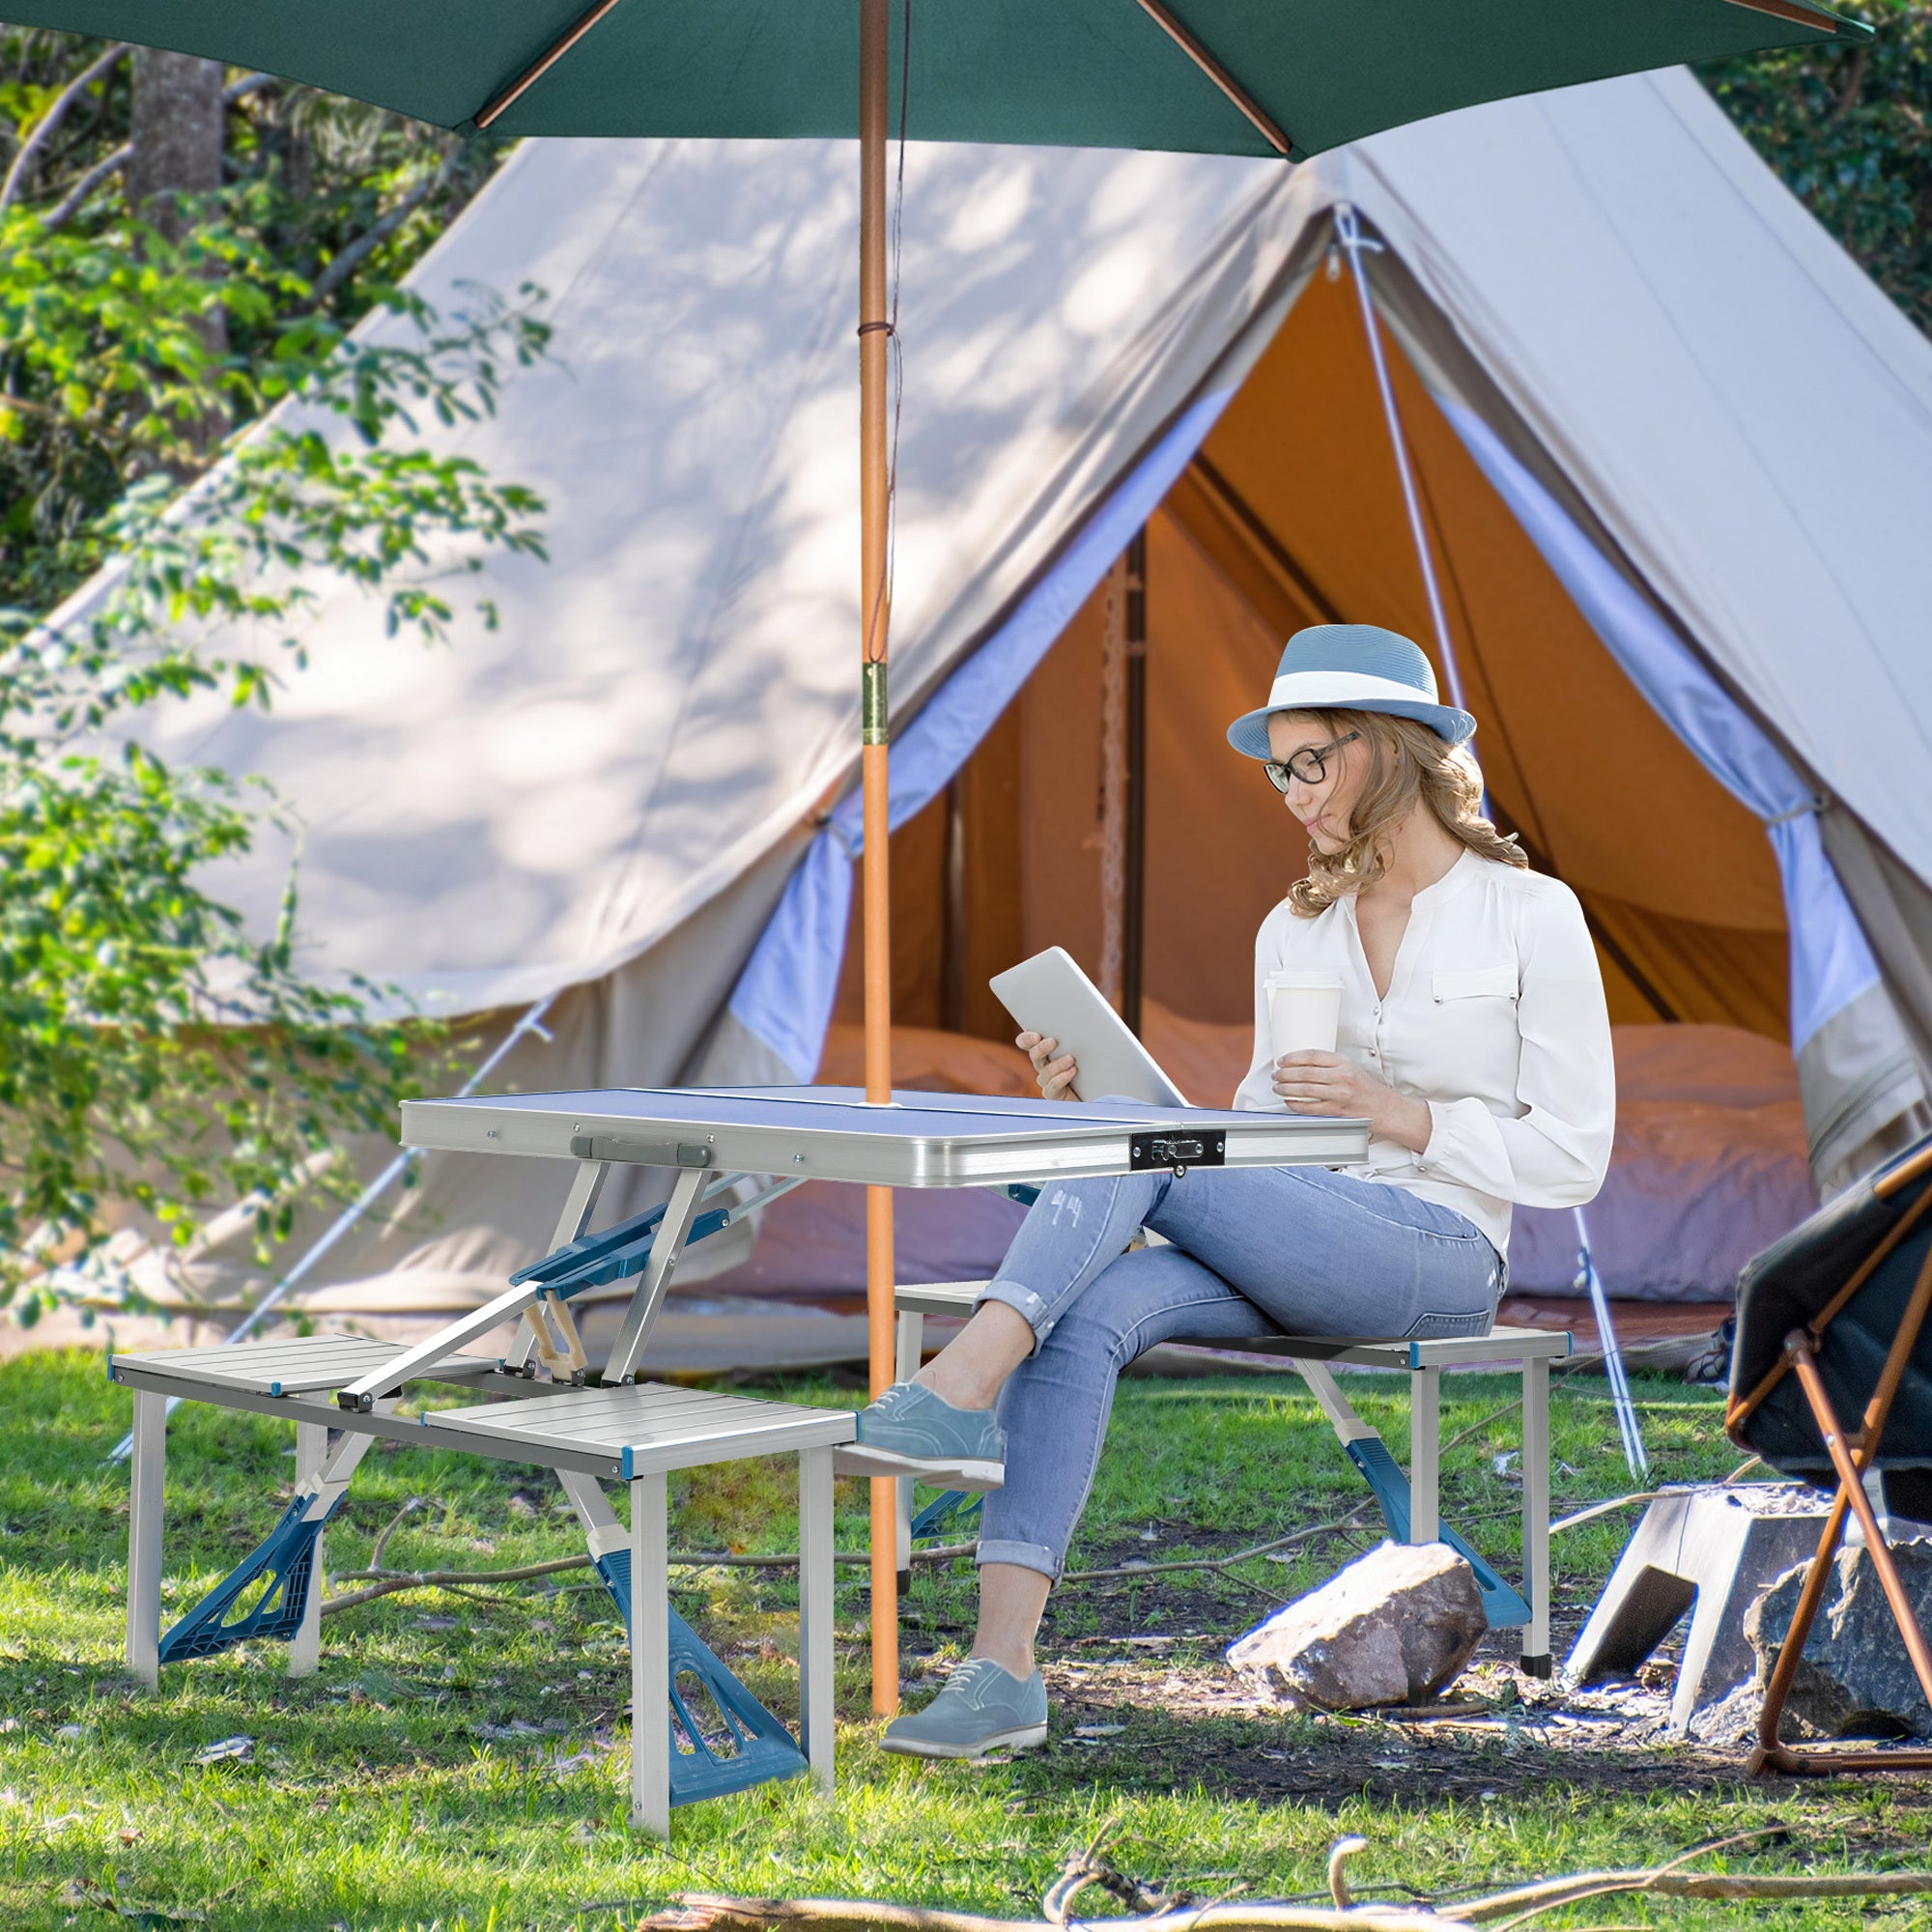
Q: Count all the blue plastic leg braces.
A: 4